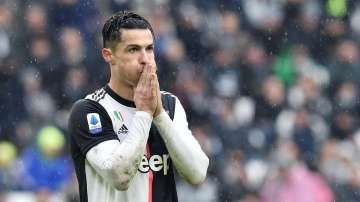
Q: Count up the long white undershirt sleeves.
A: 2